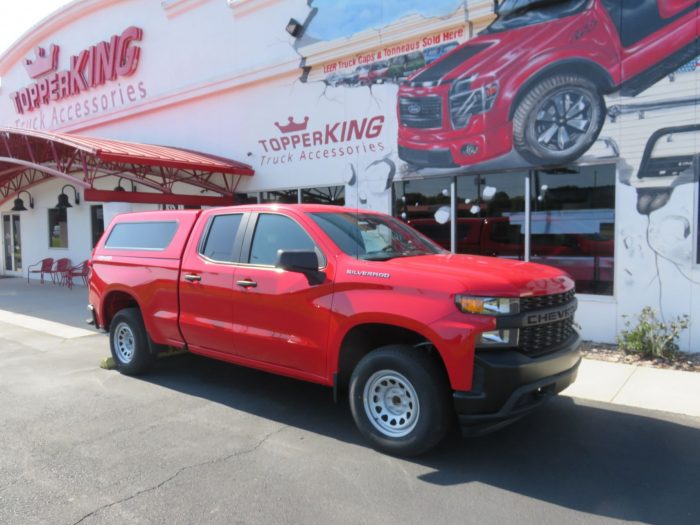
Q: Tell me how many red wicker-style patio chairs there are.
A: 3